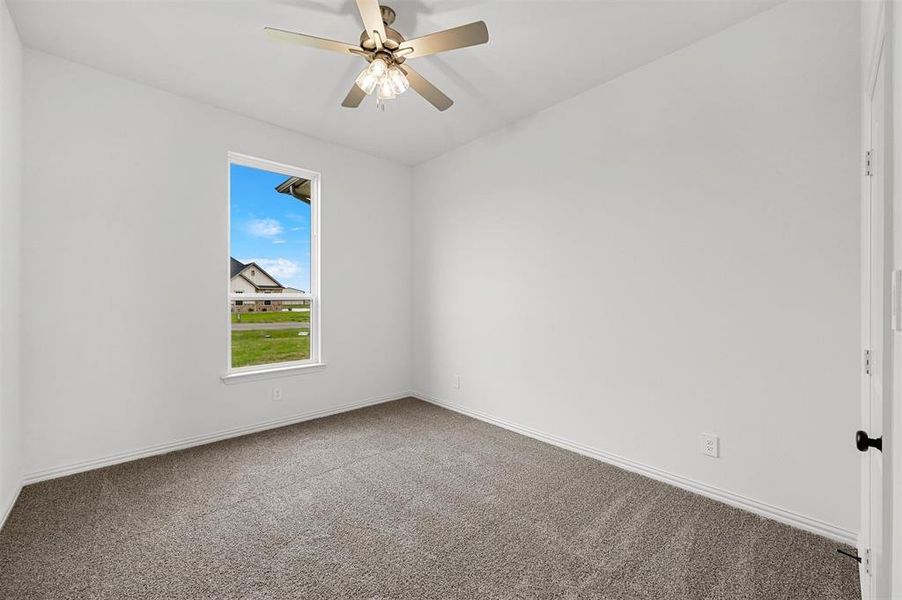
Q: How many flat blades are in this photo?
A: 5